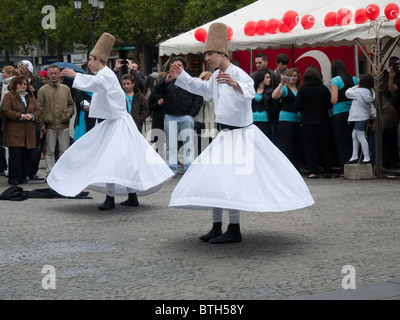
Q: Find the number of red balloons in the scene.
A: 14